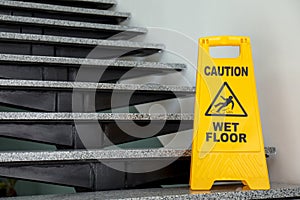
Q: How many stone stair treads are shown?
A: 9